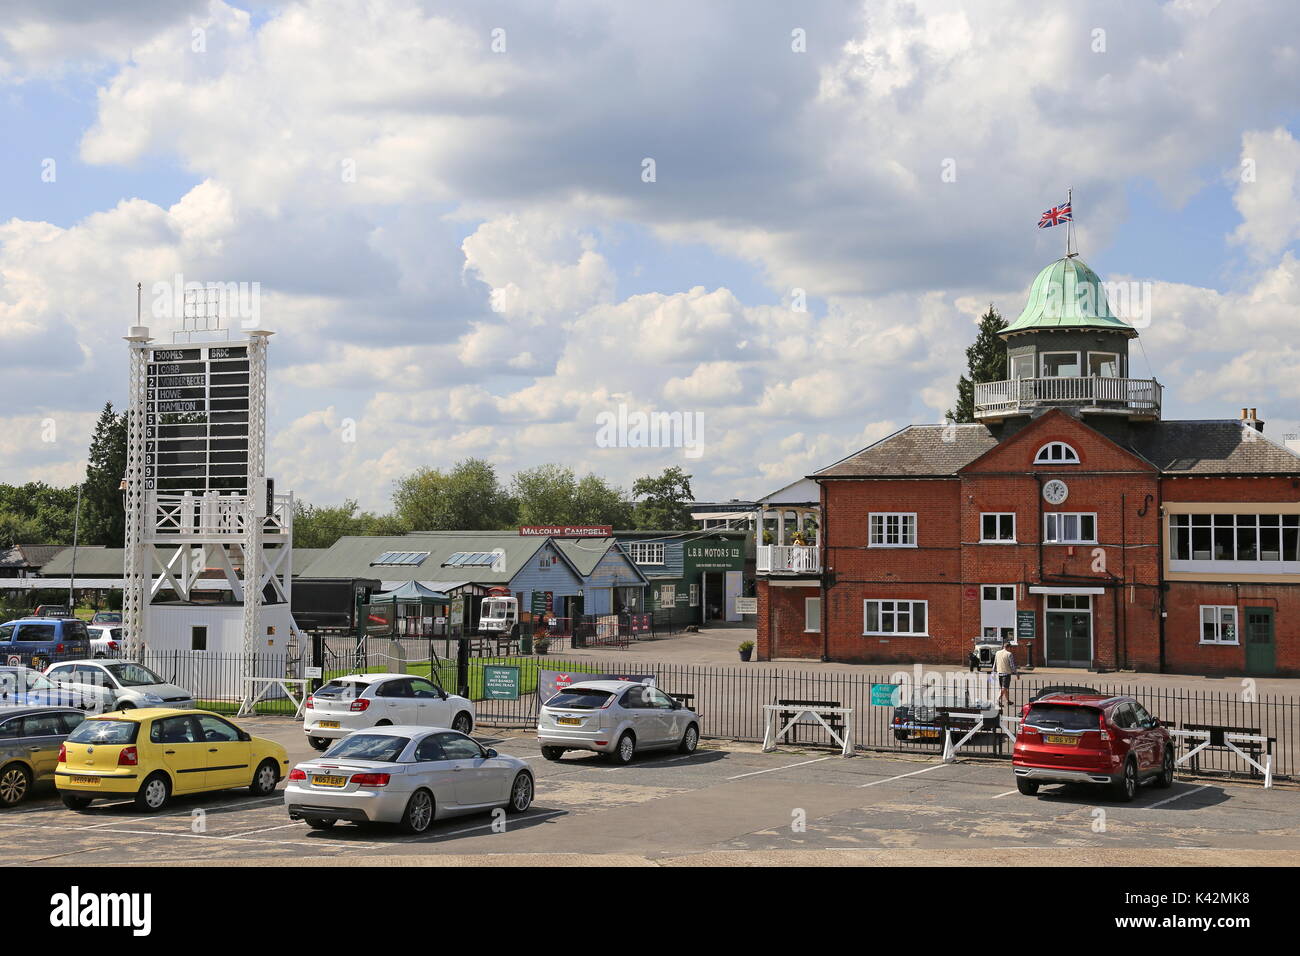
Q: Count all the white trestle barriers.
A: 4